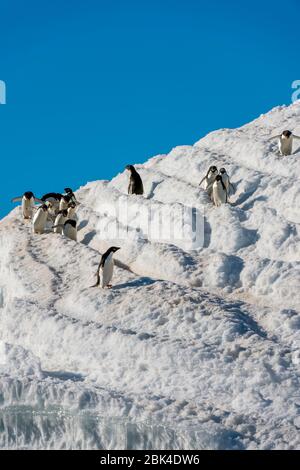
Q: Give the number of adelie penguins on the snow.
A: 14